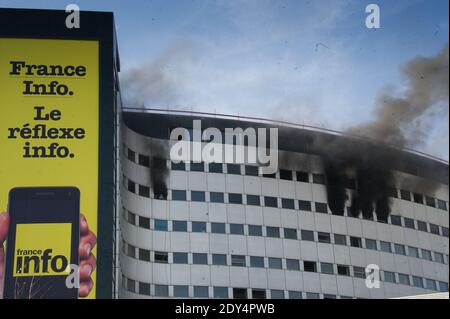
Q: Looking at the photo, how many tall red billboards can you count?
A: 0